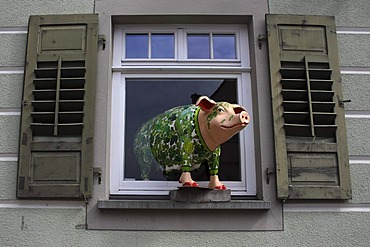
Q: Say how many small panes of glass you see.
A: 4